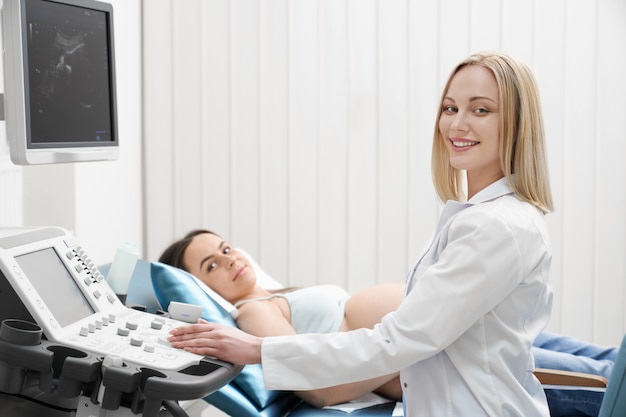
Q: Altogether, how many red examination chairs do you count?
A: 0